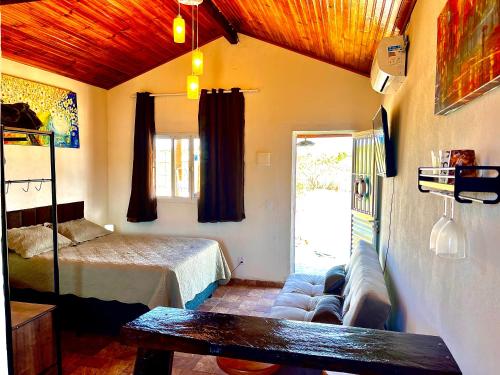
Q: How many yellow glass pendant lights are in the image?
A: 3